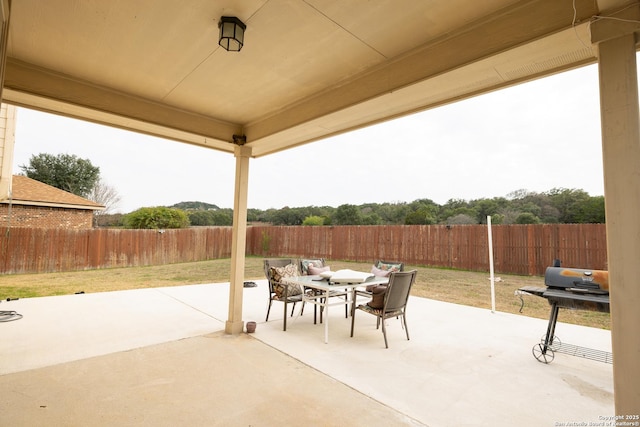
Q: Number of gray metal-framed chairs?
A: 4